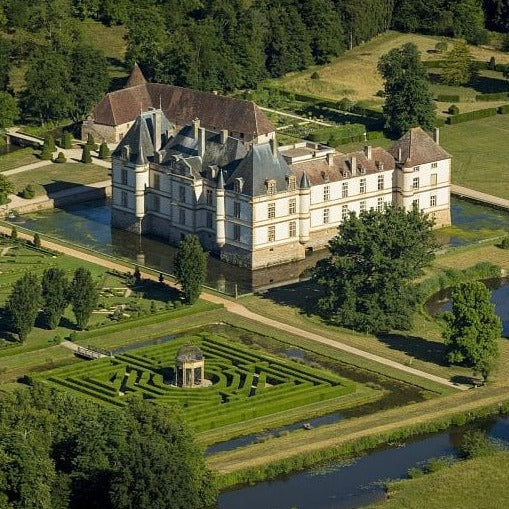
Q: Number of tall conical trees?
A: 4